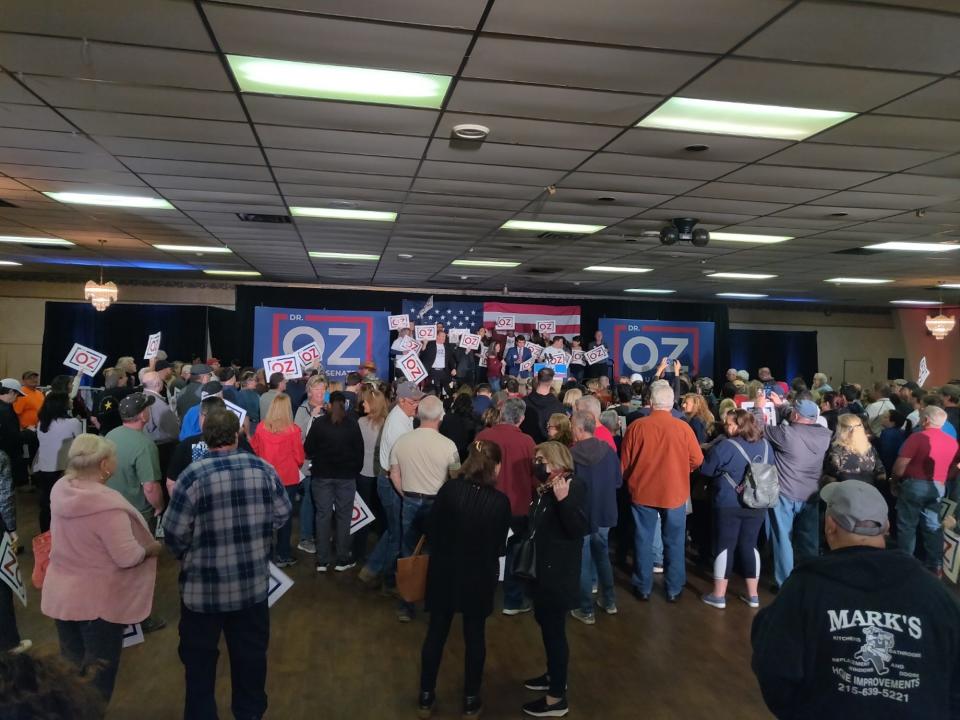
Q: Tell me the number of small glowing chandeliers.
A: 2